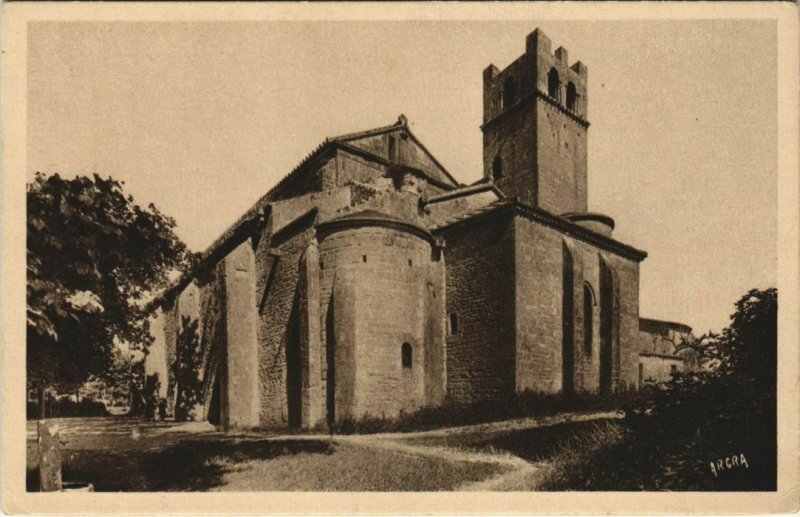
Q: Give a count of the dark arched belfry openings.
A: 3